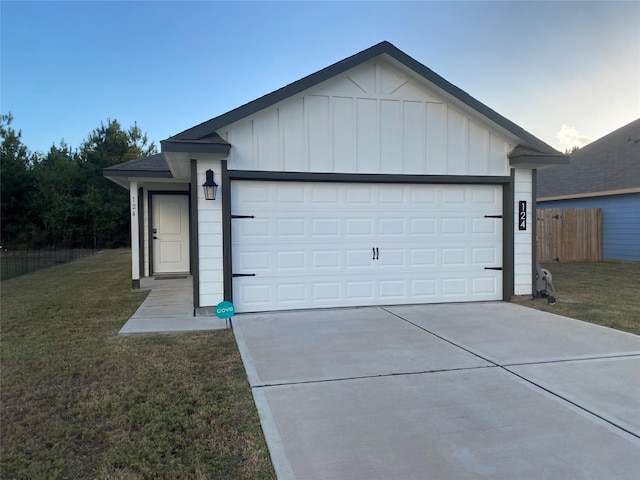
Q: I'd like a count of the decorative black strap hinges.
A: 4